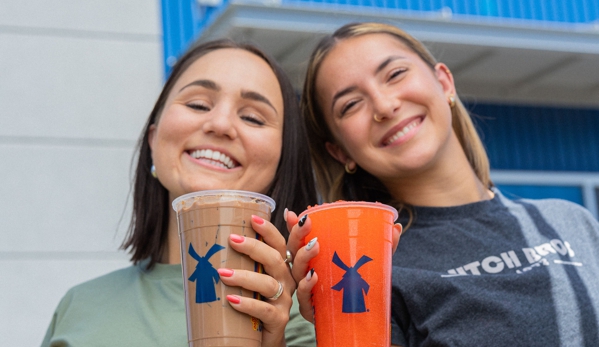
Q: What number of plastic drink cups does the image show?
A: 2